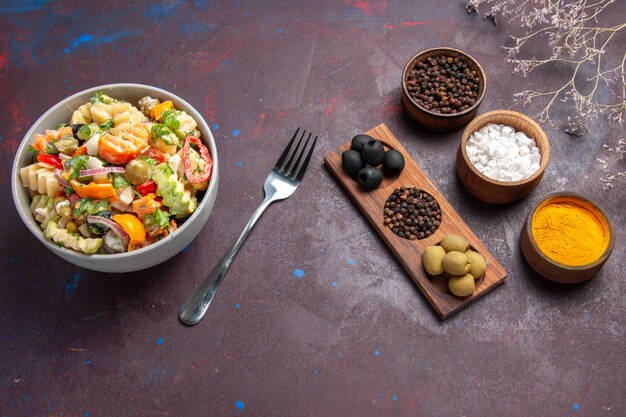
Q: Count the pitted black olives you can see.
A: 5